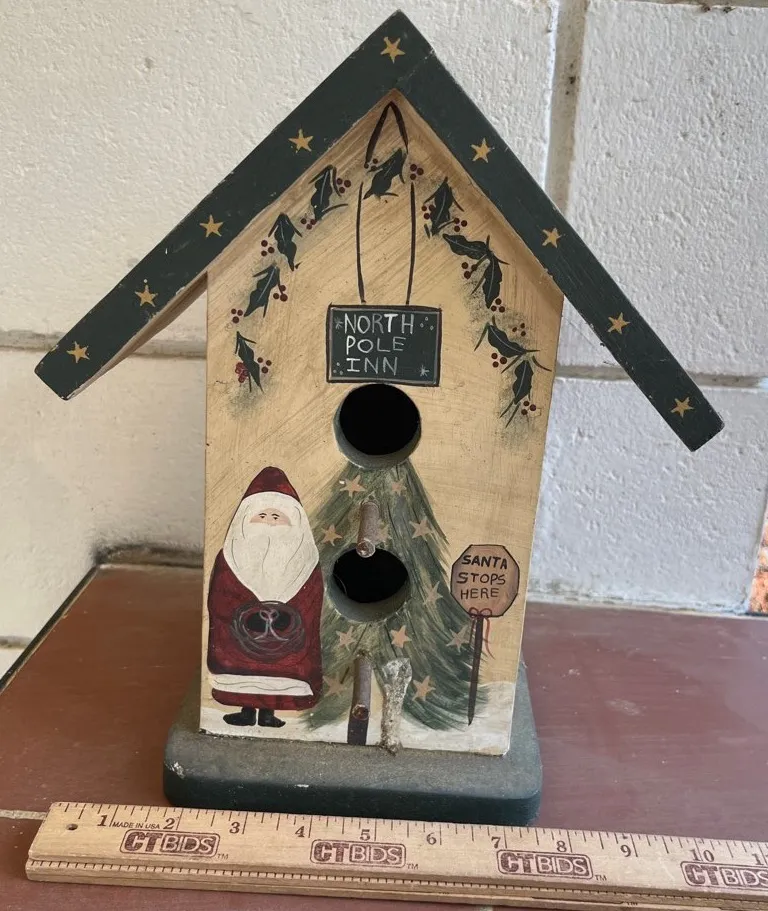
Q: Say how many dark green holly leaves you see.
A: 10